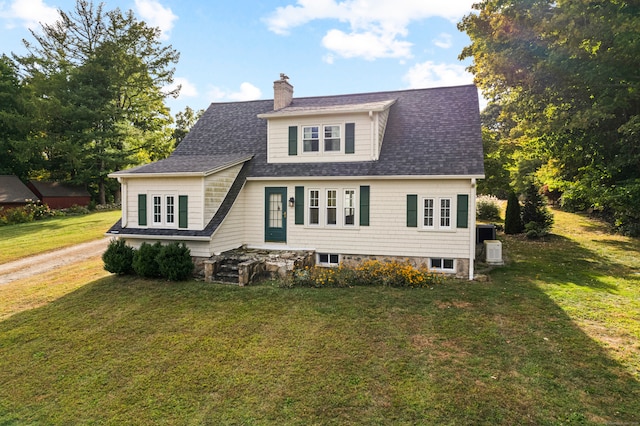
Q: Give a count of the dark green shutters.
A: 8